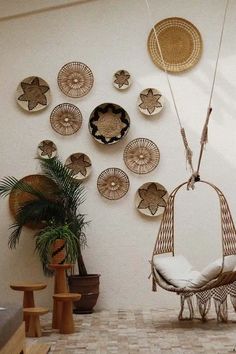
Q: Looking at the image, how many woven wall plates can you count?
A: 13